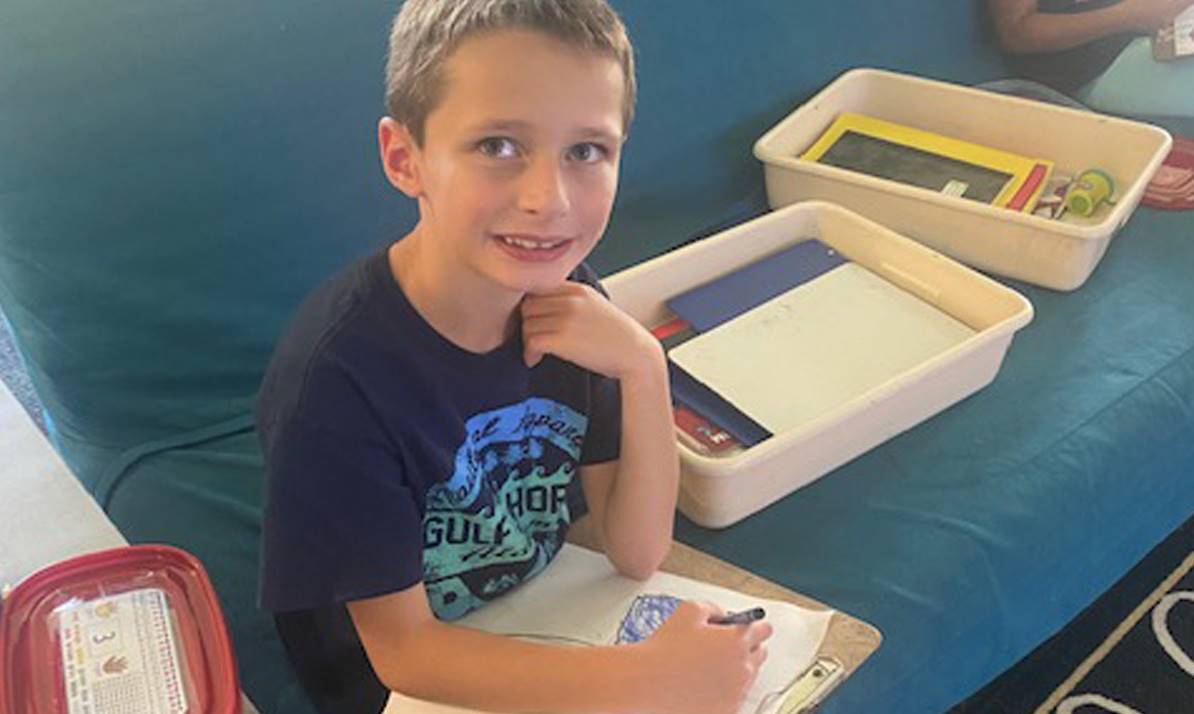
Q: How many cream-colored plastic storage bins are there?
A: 2